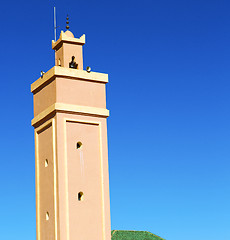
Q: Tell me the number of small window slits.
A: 4